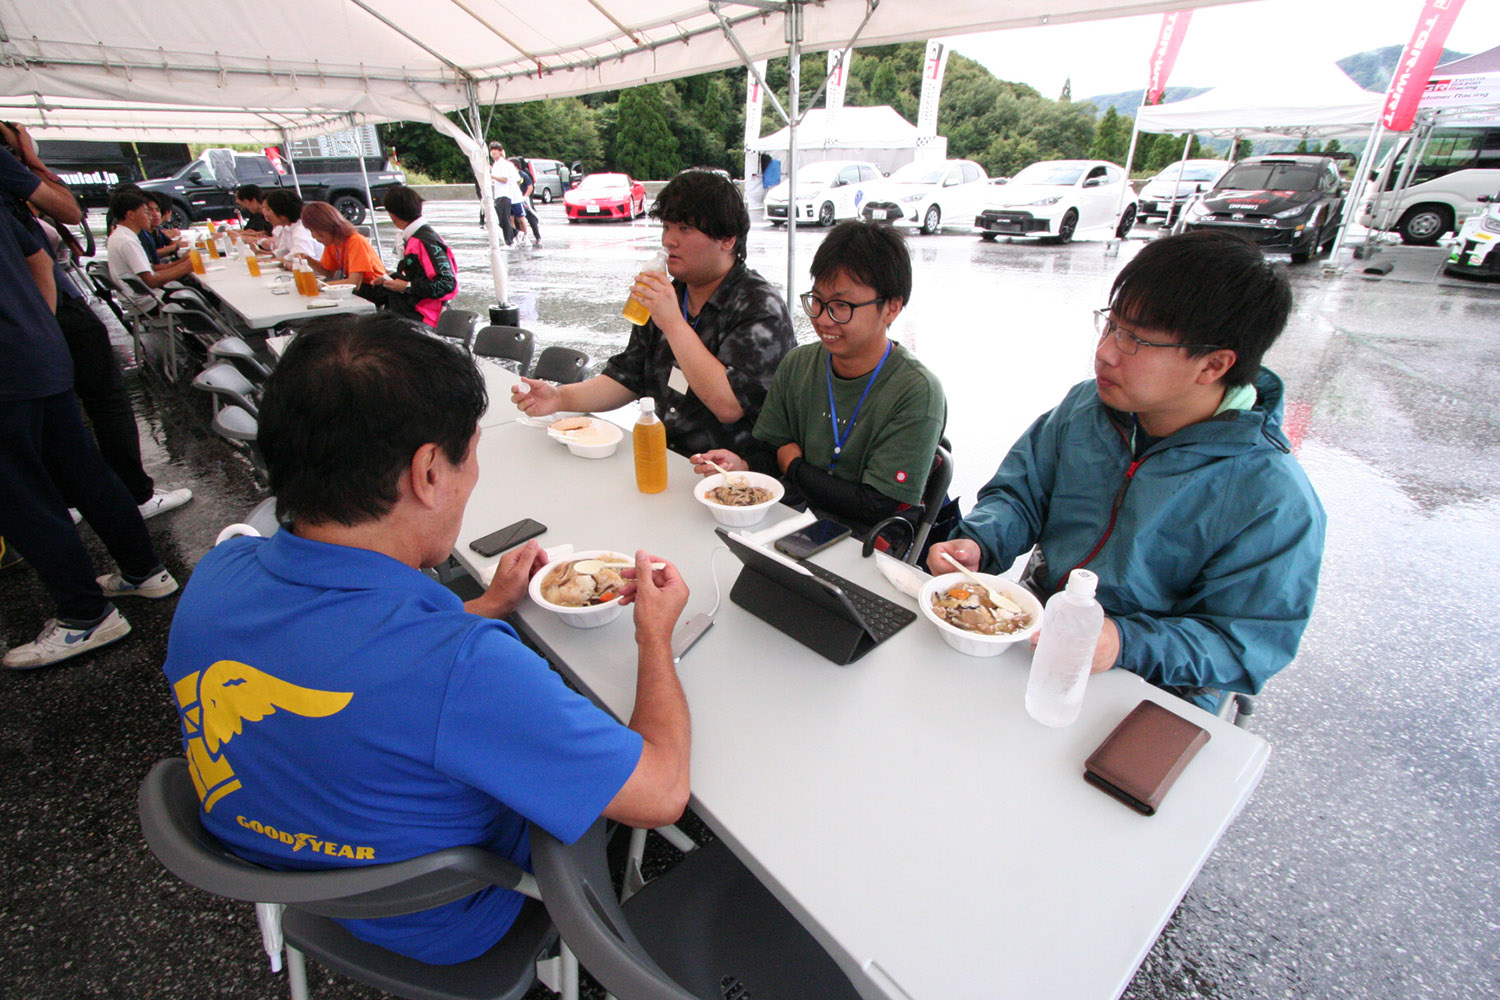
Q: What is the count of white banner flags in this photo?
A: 3